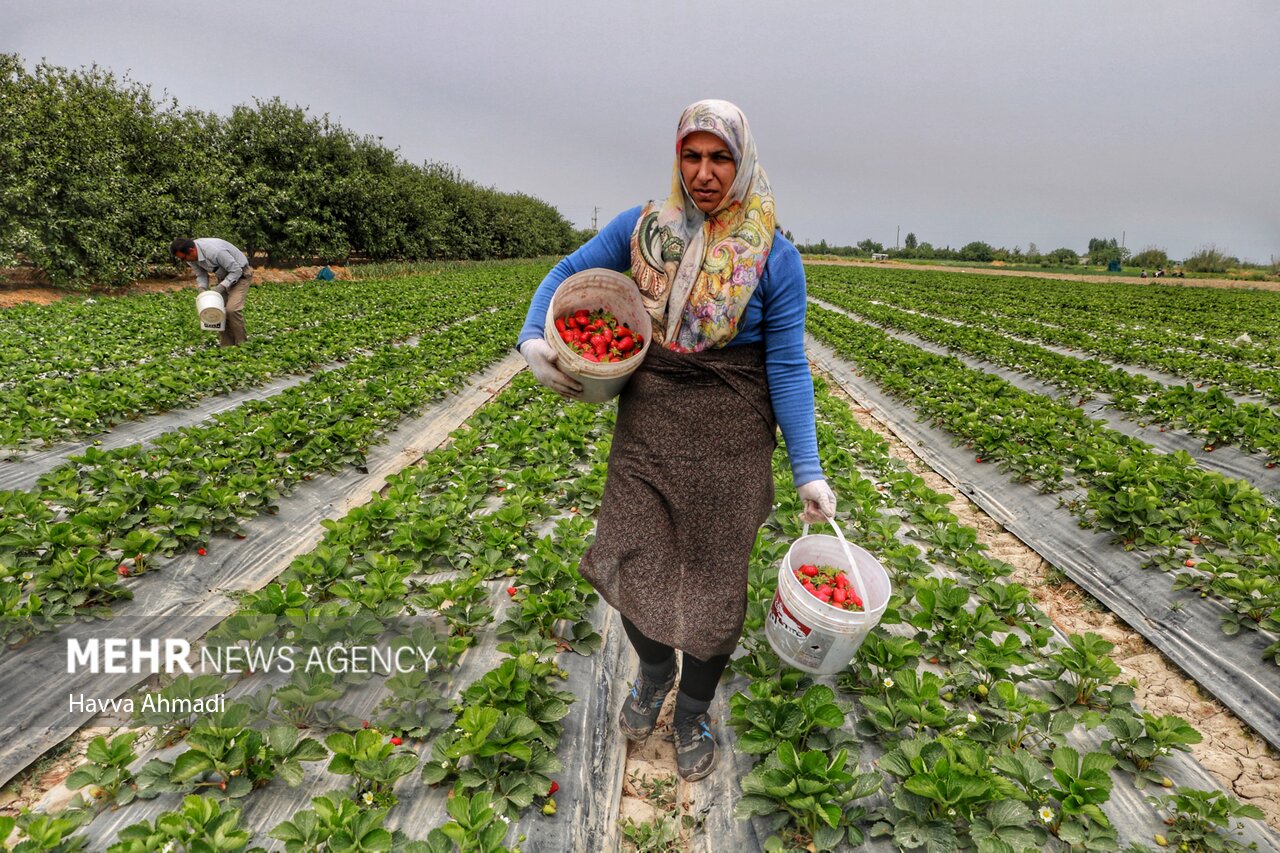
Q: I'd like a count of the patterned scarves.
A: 1